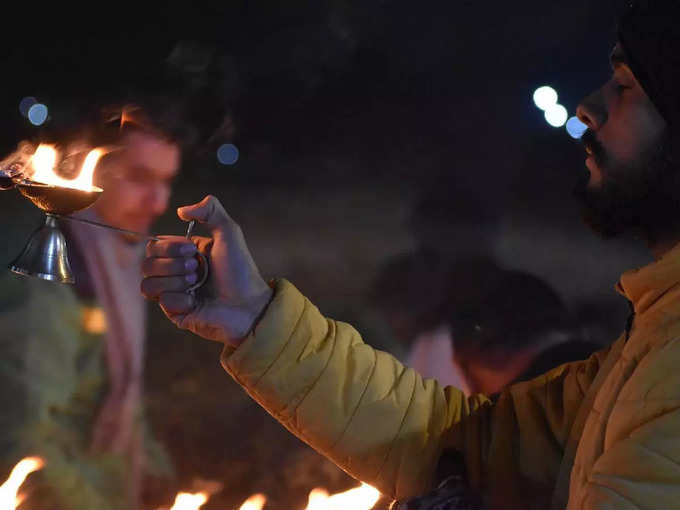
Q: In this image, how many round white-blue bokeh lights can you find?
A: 6